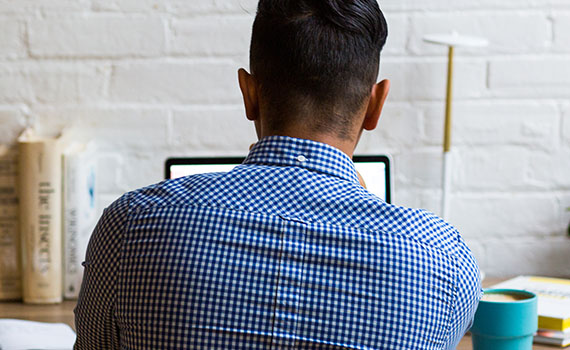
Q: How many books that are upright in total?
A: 3